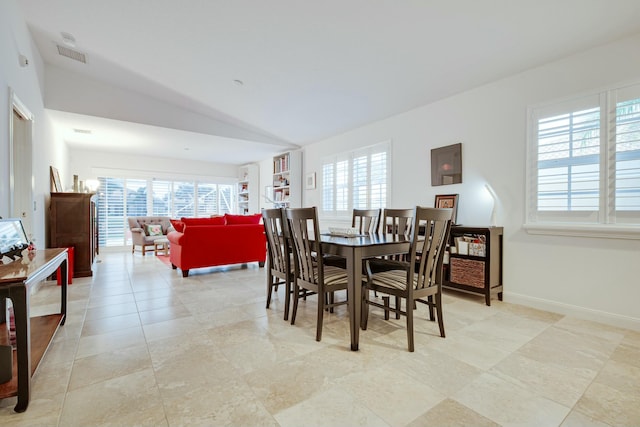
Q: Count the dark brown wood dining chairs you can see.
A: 5